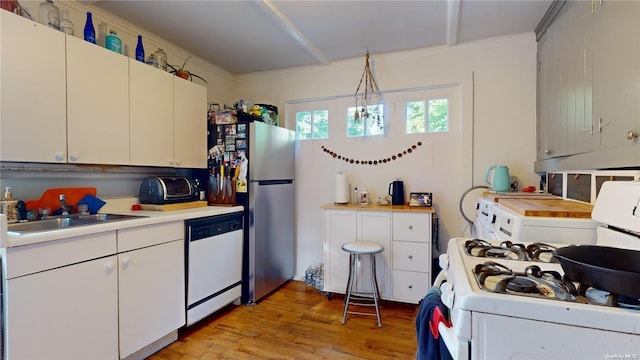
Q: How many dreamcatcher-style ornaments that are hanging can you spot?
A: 1